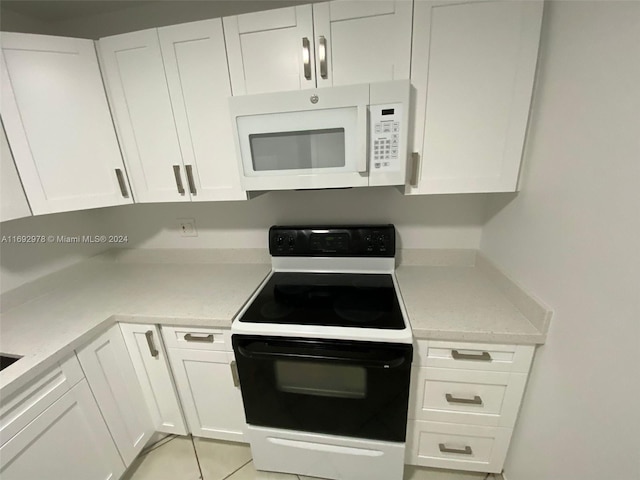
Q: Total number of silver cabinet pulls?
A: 12